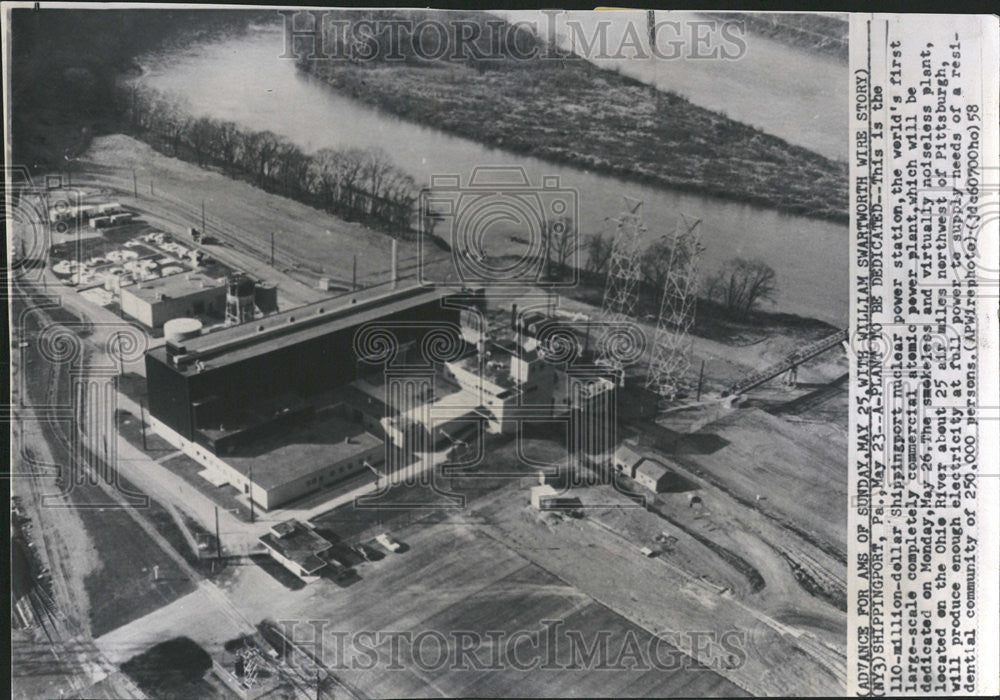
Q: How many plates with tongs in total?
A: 0